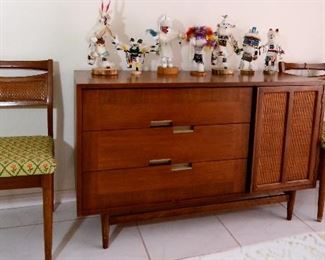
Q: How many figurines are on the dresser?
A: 7